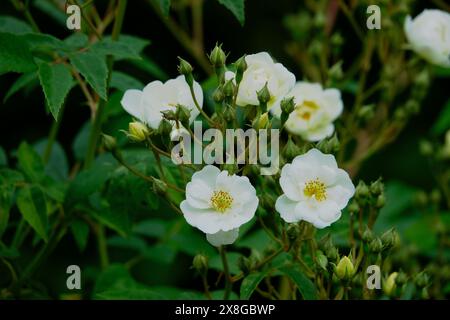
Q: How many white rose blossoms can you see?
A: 6